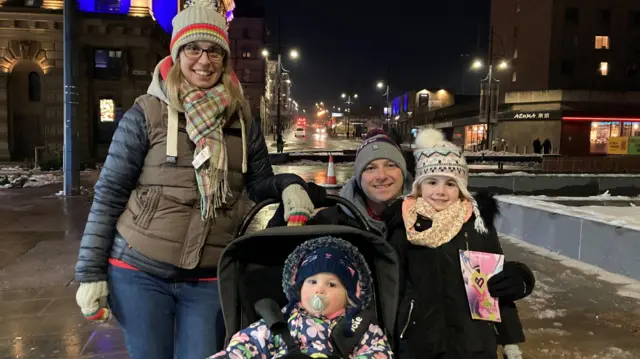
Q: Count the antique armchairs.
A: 0